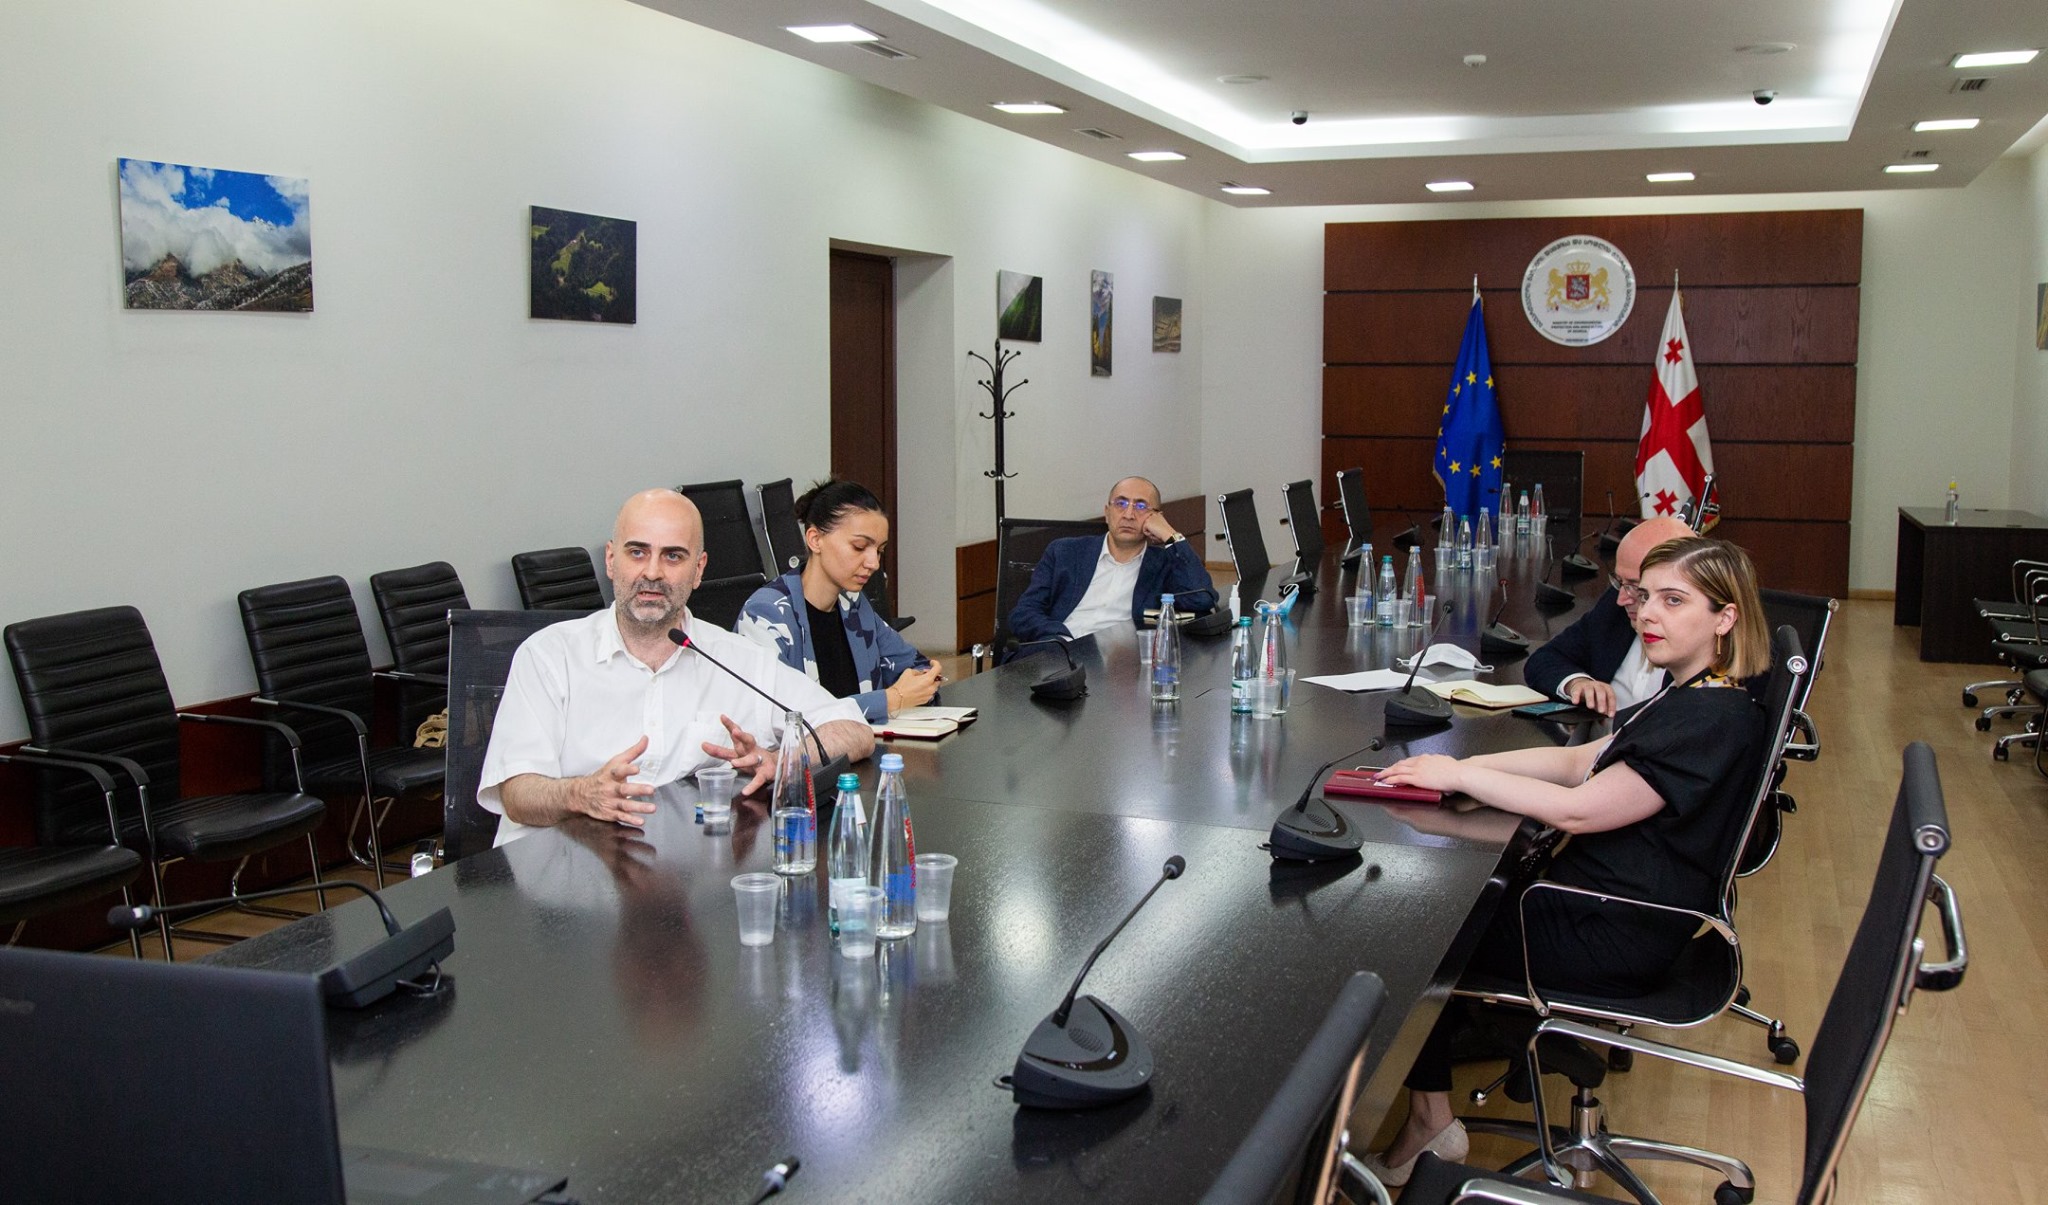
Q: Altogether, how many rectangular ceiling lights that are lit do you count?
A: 9